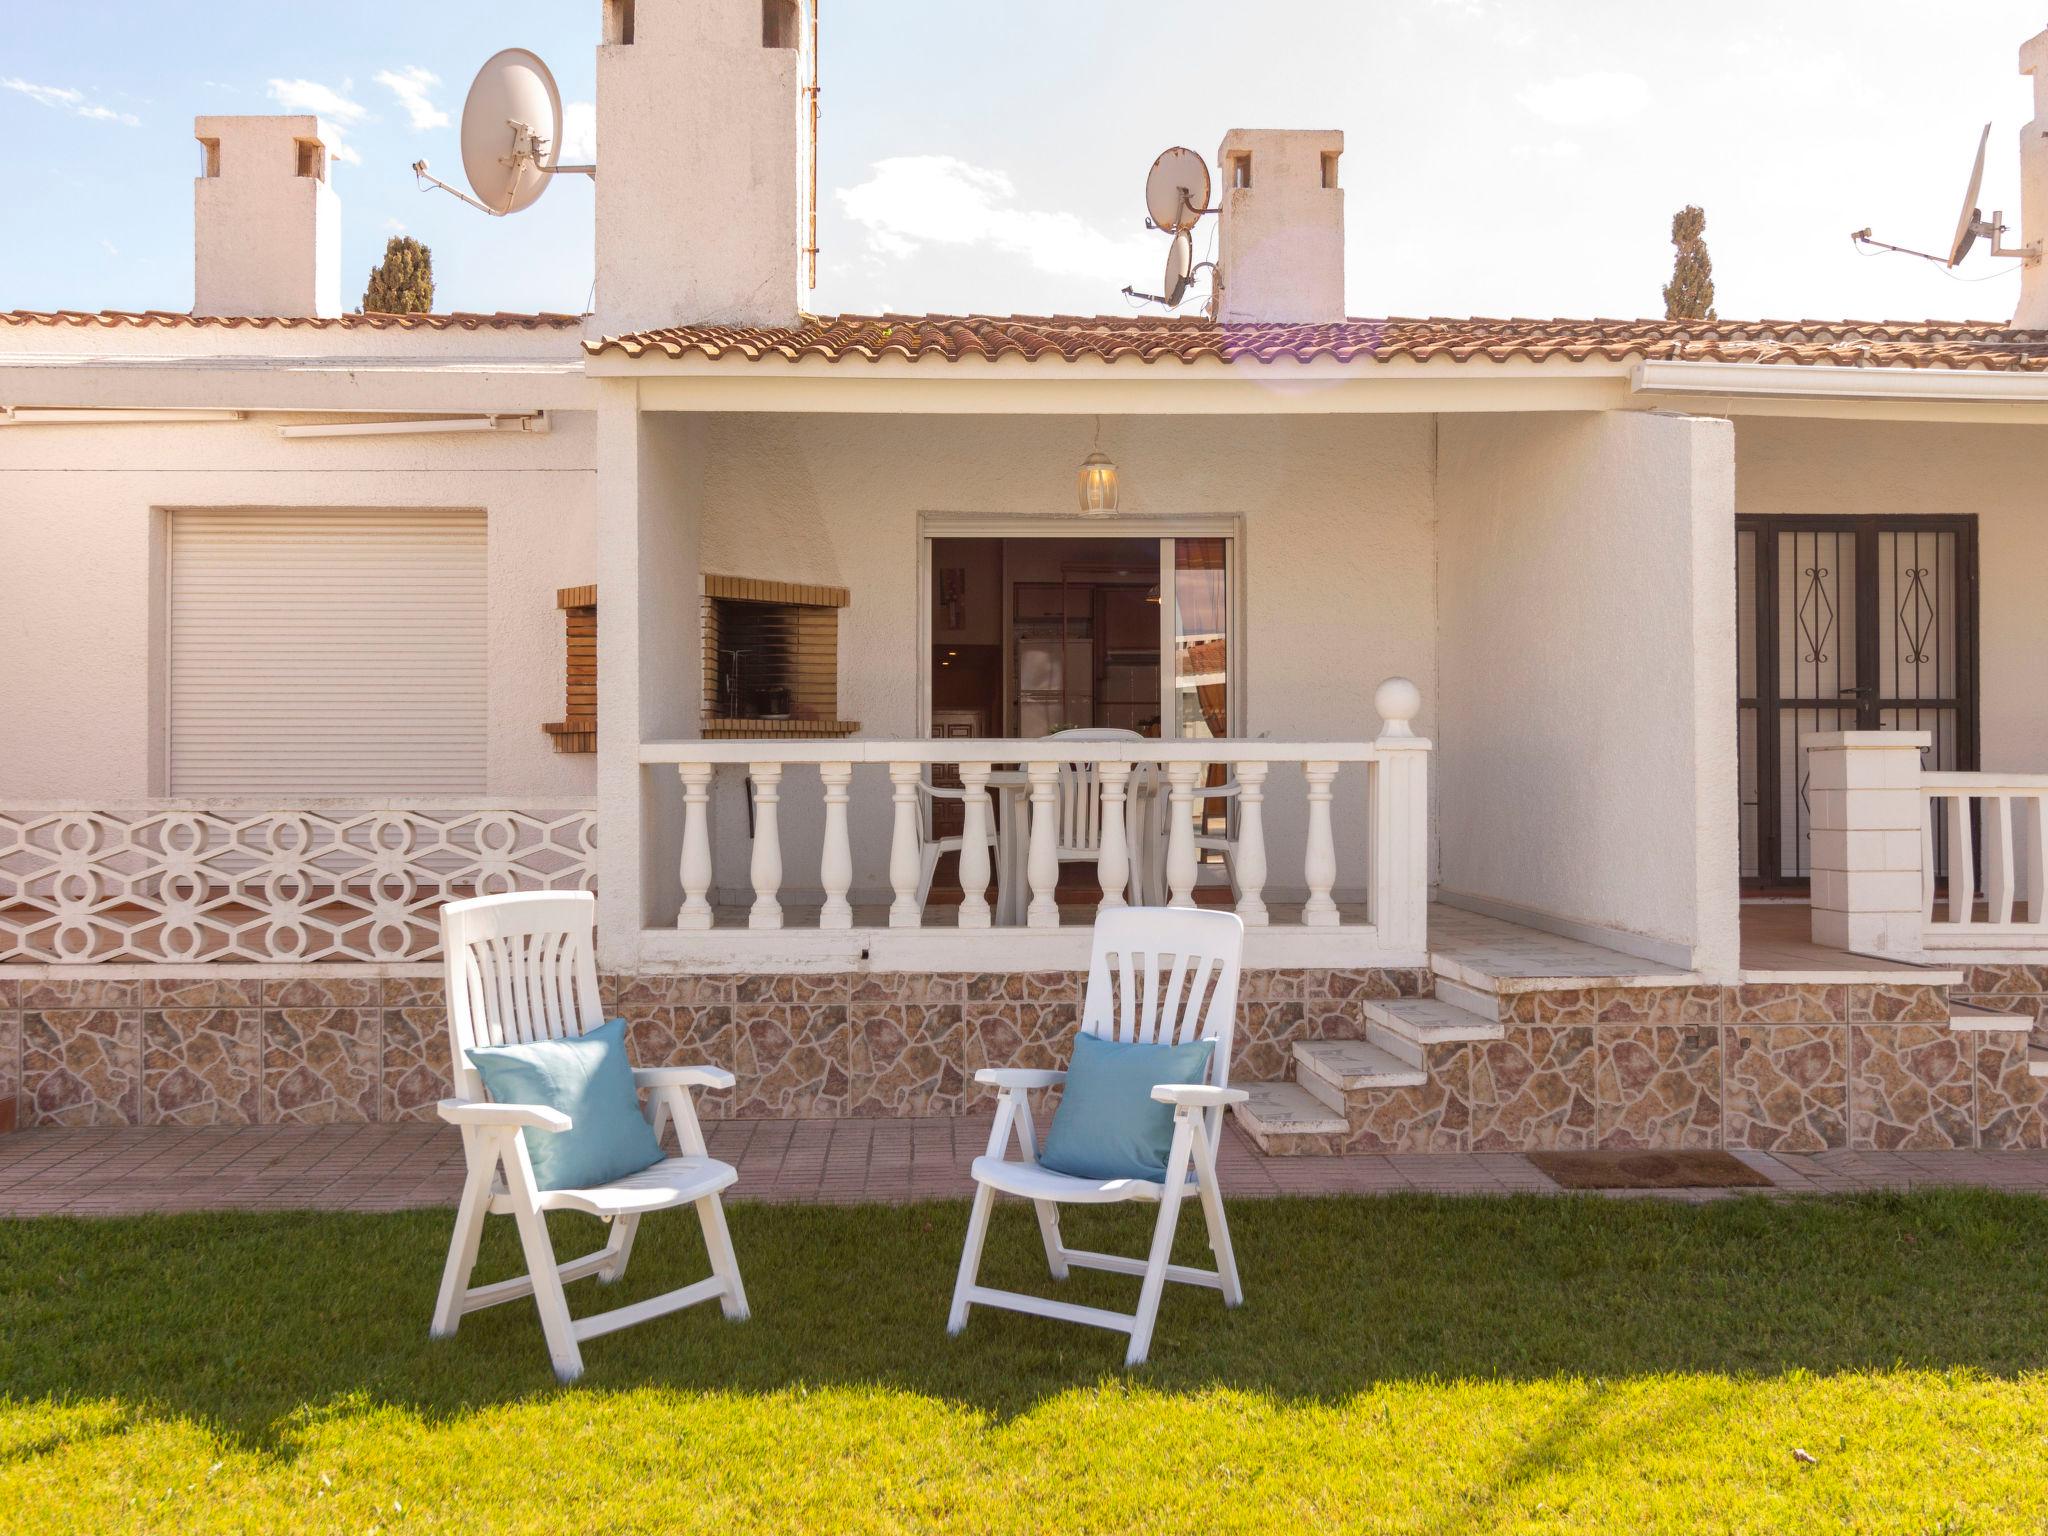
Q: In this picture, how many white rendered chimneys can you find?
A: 4